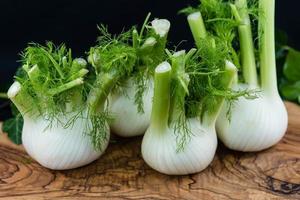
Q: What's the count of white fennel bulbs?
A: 4